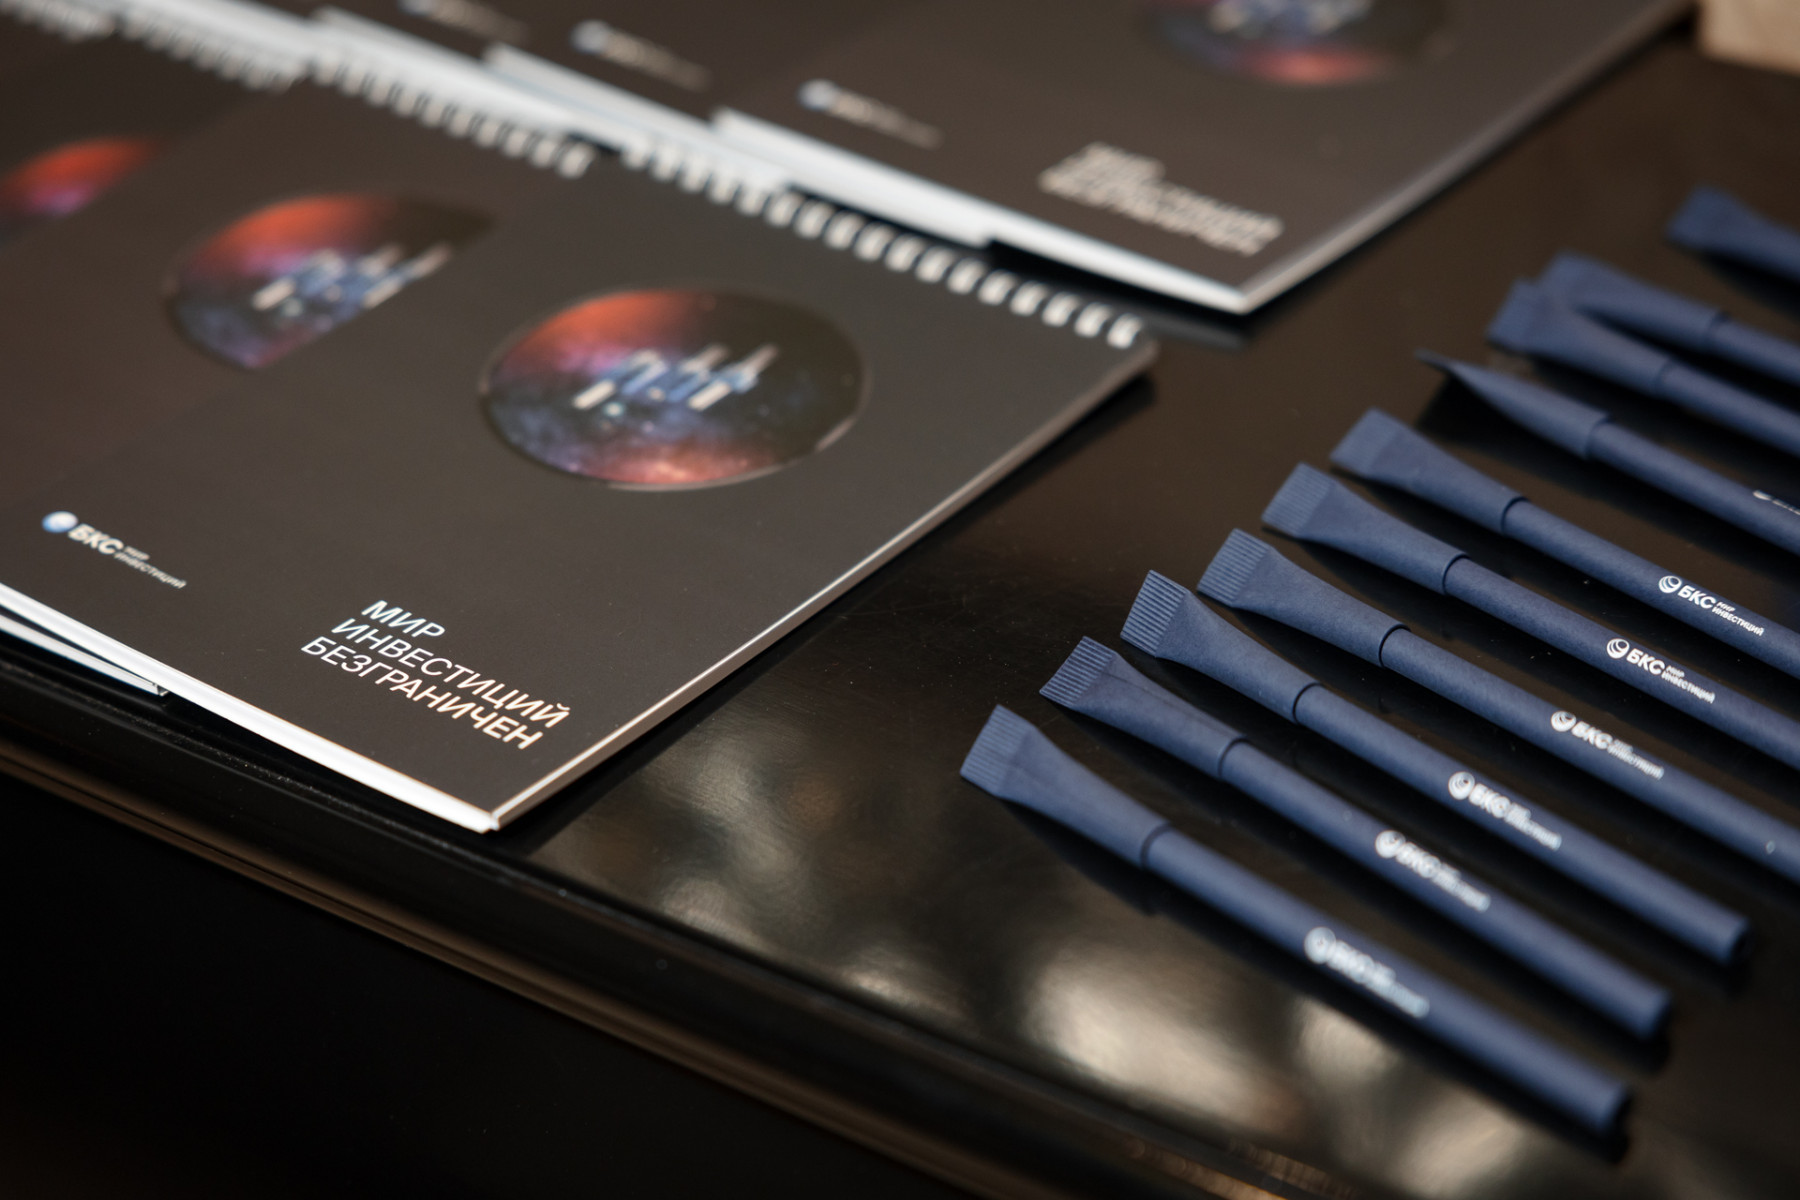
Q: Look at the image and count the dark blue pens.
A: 10